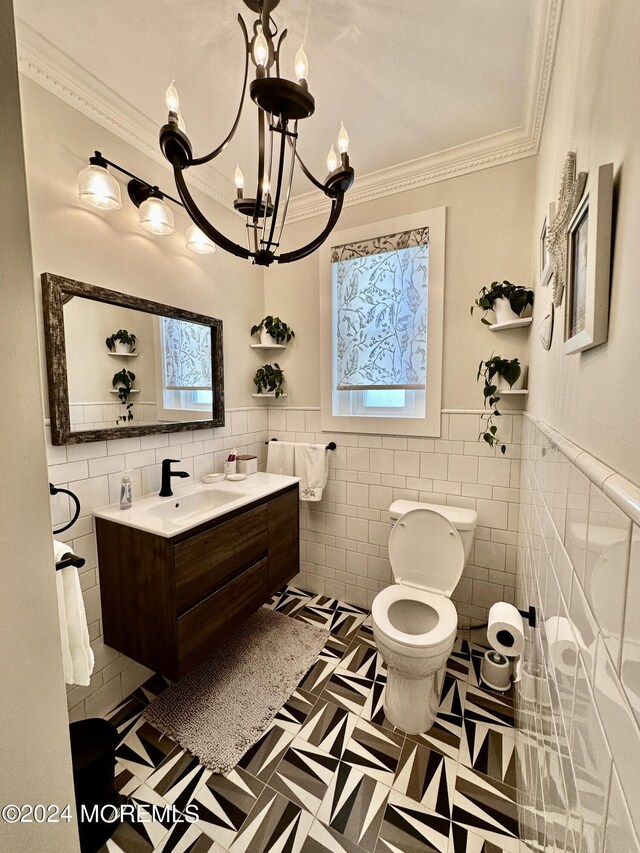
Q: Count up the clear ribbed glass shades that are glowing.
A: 3